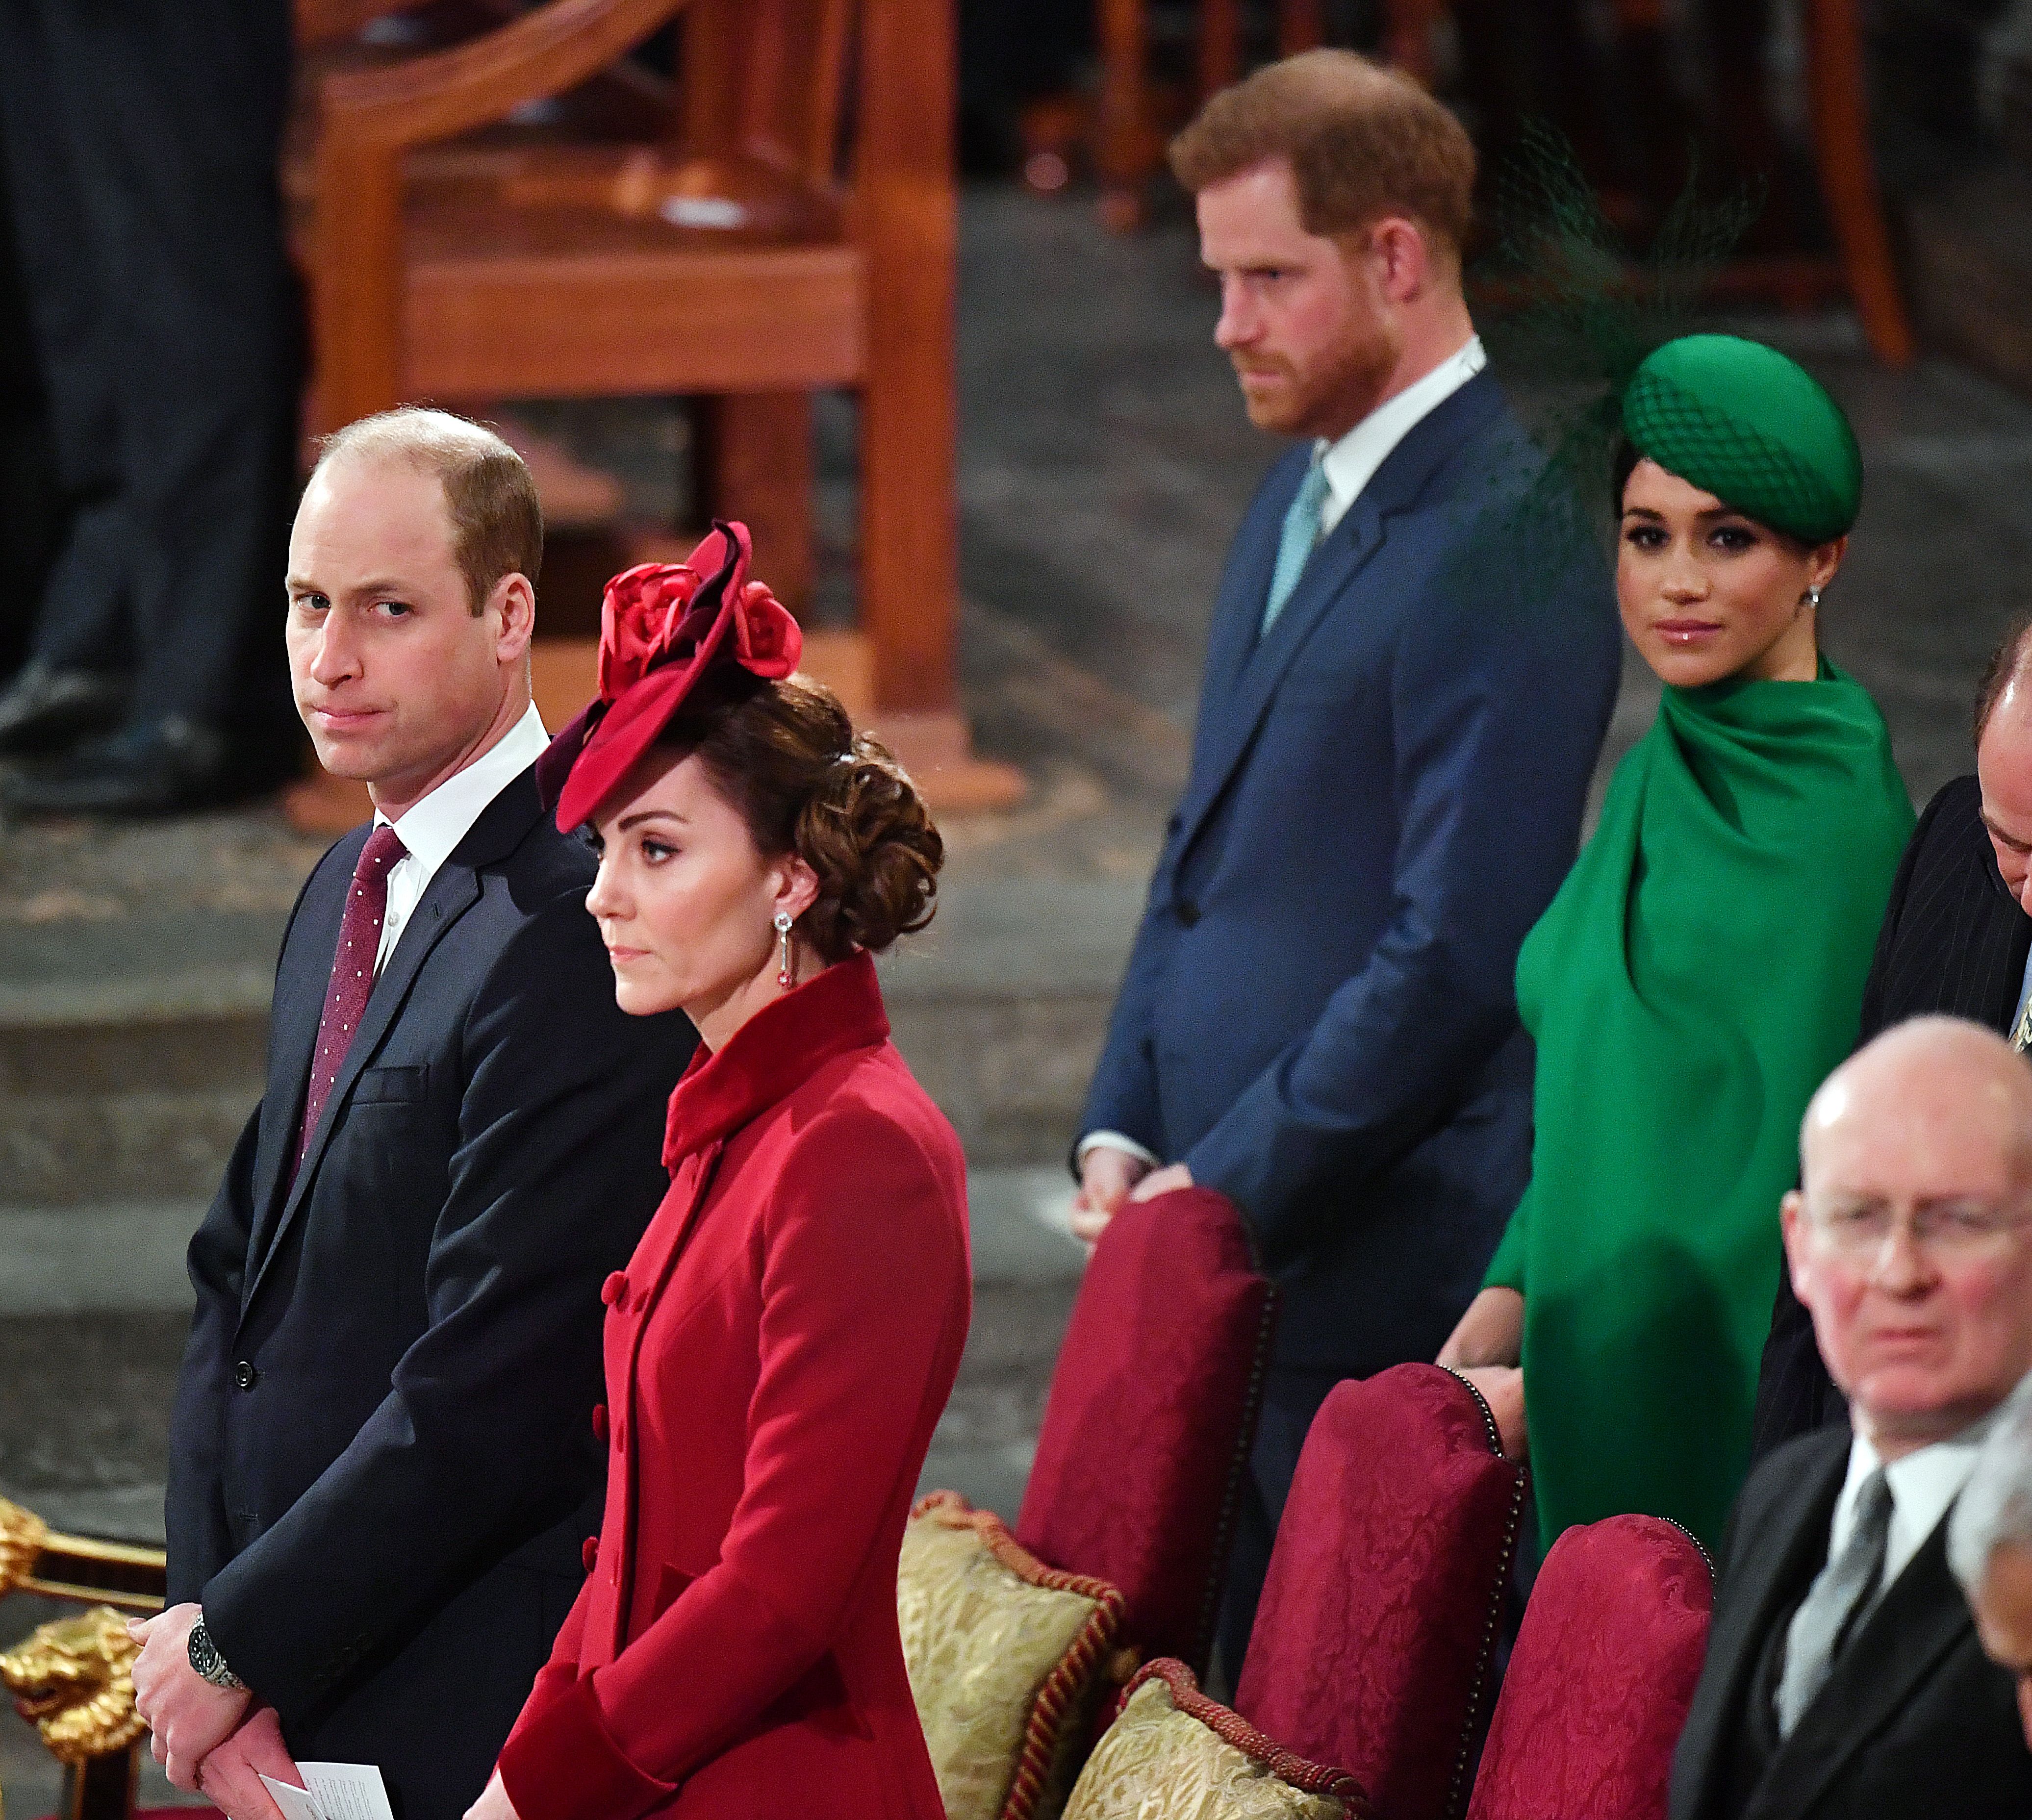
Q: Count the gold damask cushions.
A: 2